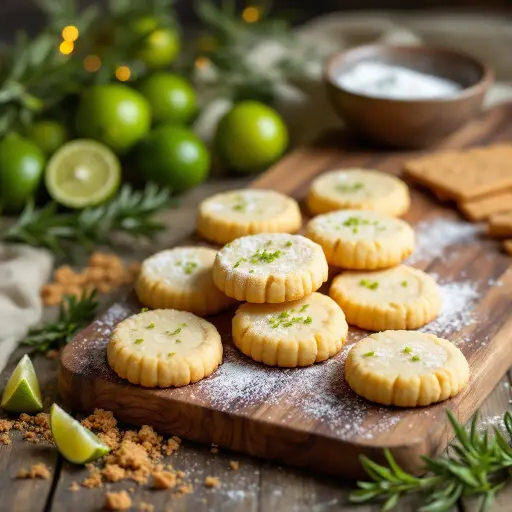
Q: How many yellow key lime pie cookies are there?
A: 9